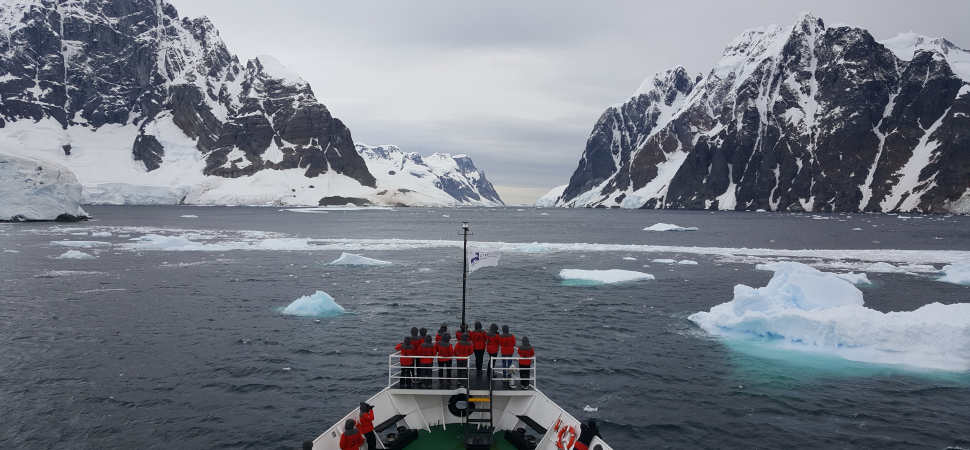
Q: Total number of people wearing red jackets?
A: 15